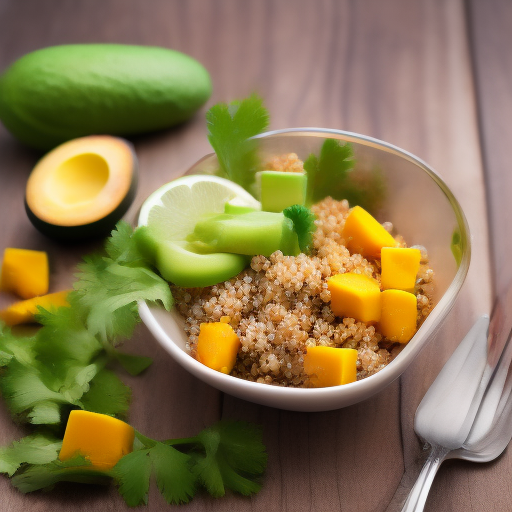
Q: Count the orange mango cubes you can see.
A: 8